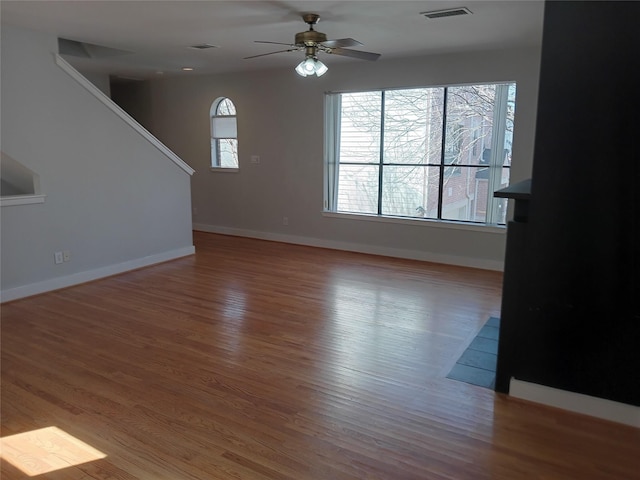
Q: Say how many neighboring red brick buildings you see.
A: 1